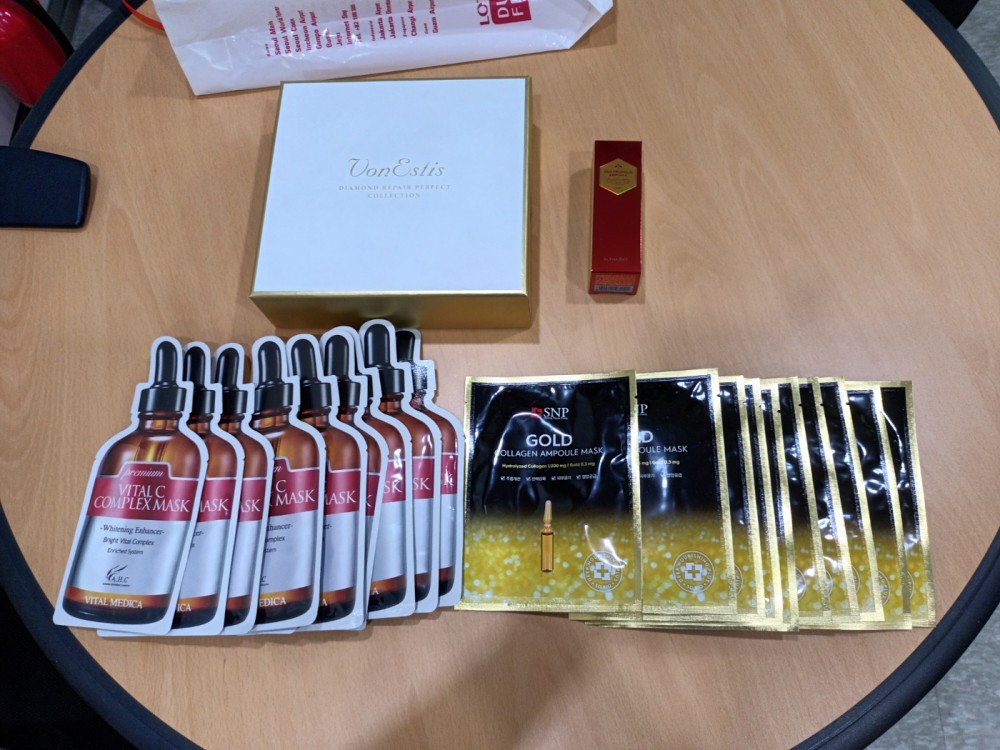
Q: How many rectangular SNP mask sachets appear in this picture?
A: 10